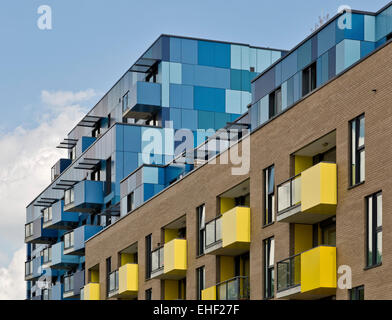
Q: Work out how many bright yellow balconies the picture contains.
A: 7